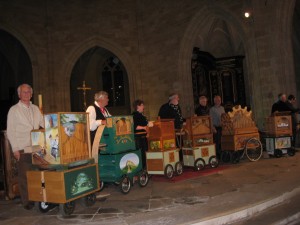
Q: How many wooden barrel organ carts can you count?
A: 6